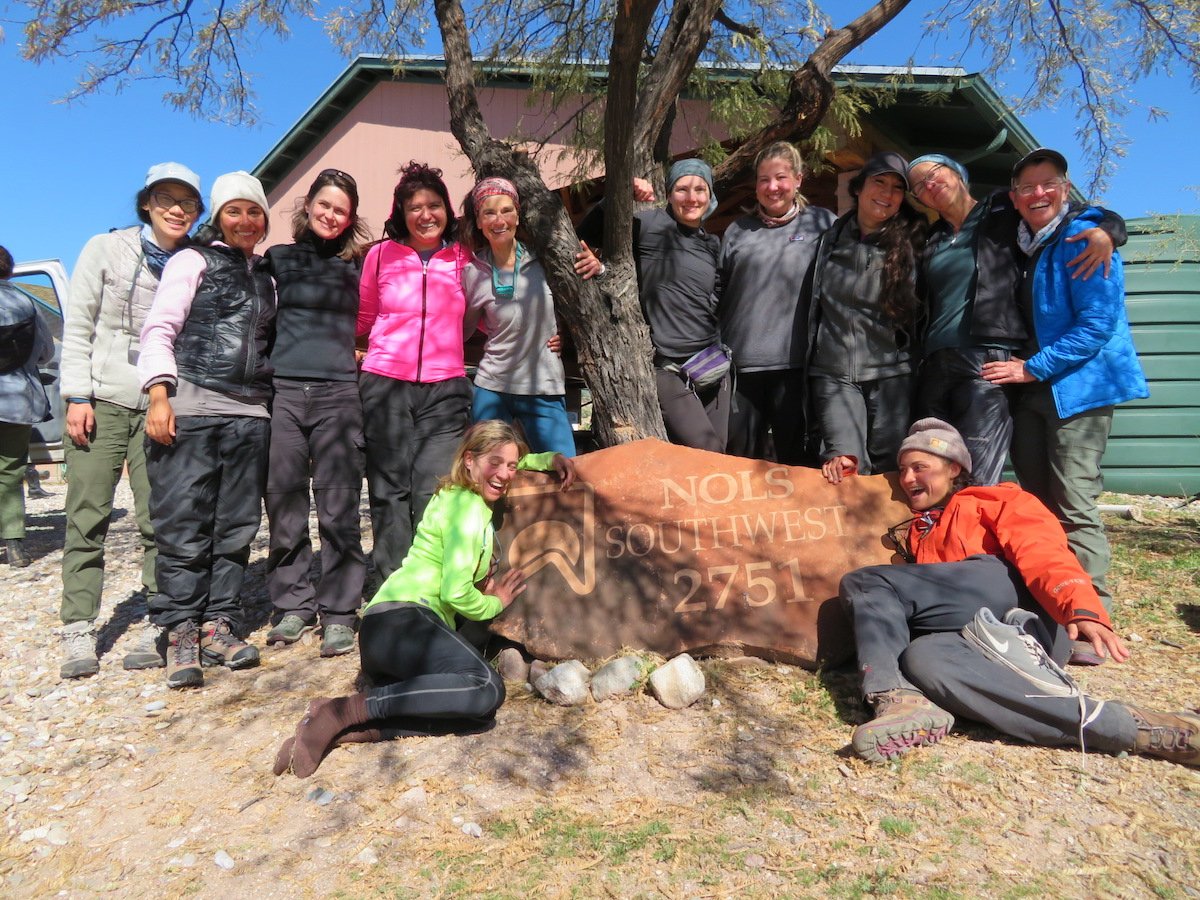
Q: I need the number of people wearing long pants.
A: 13